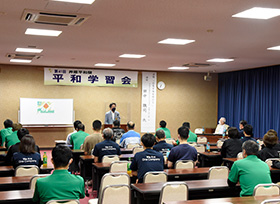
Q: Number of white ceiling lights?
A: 11